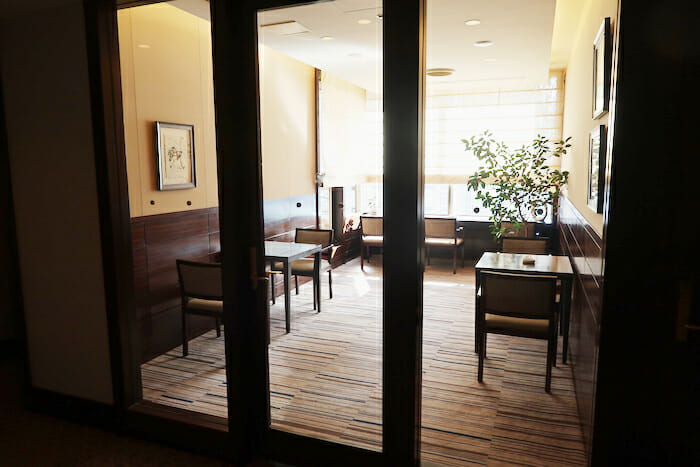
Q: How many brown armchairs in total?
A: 6